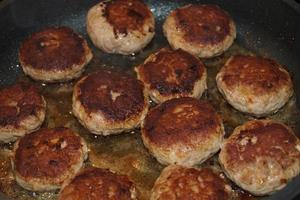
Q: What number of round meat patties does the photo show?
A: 12